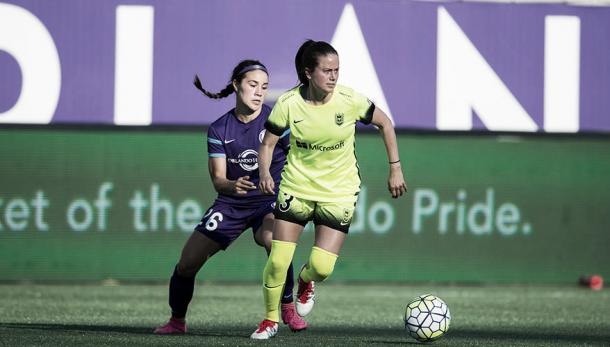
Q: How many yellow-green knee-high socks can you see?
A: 2